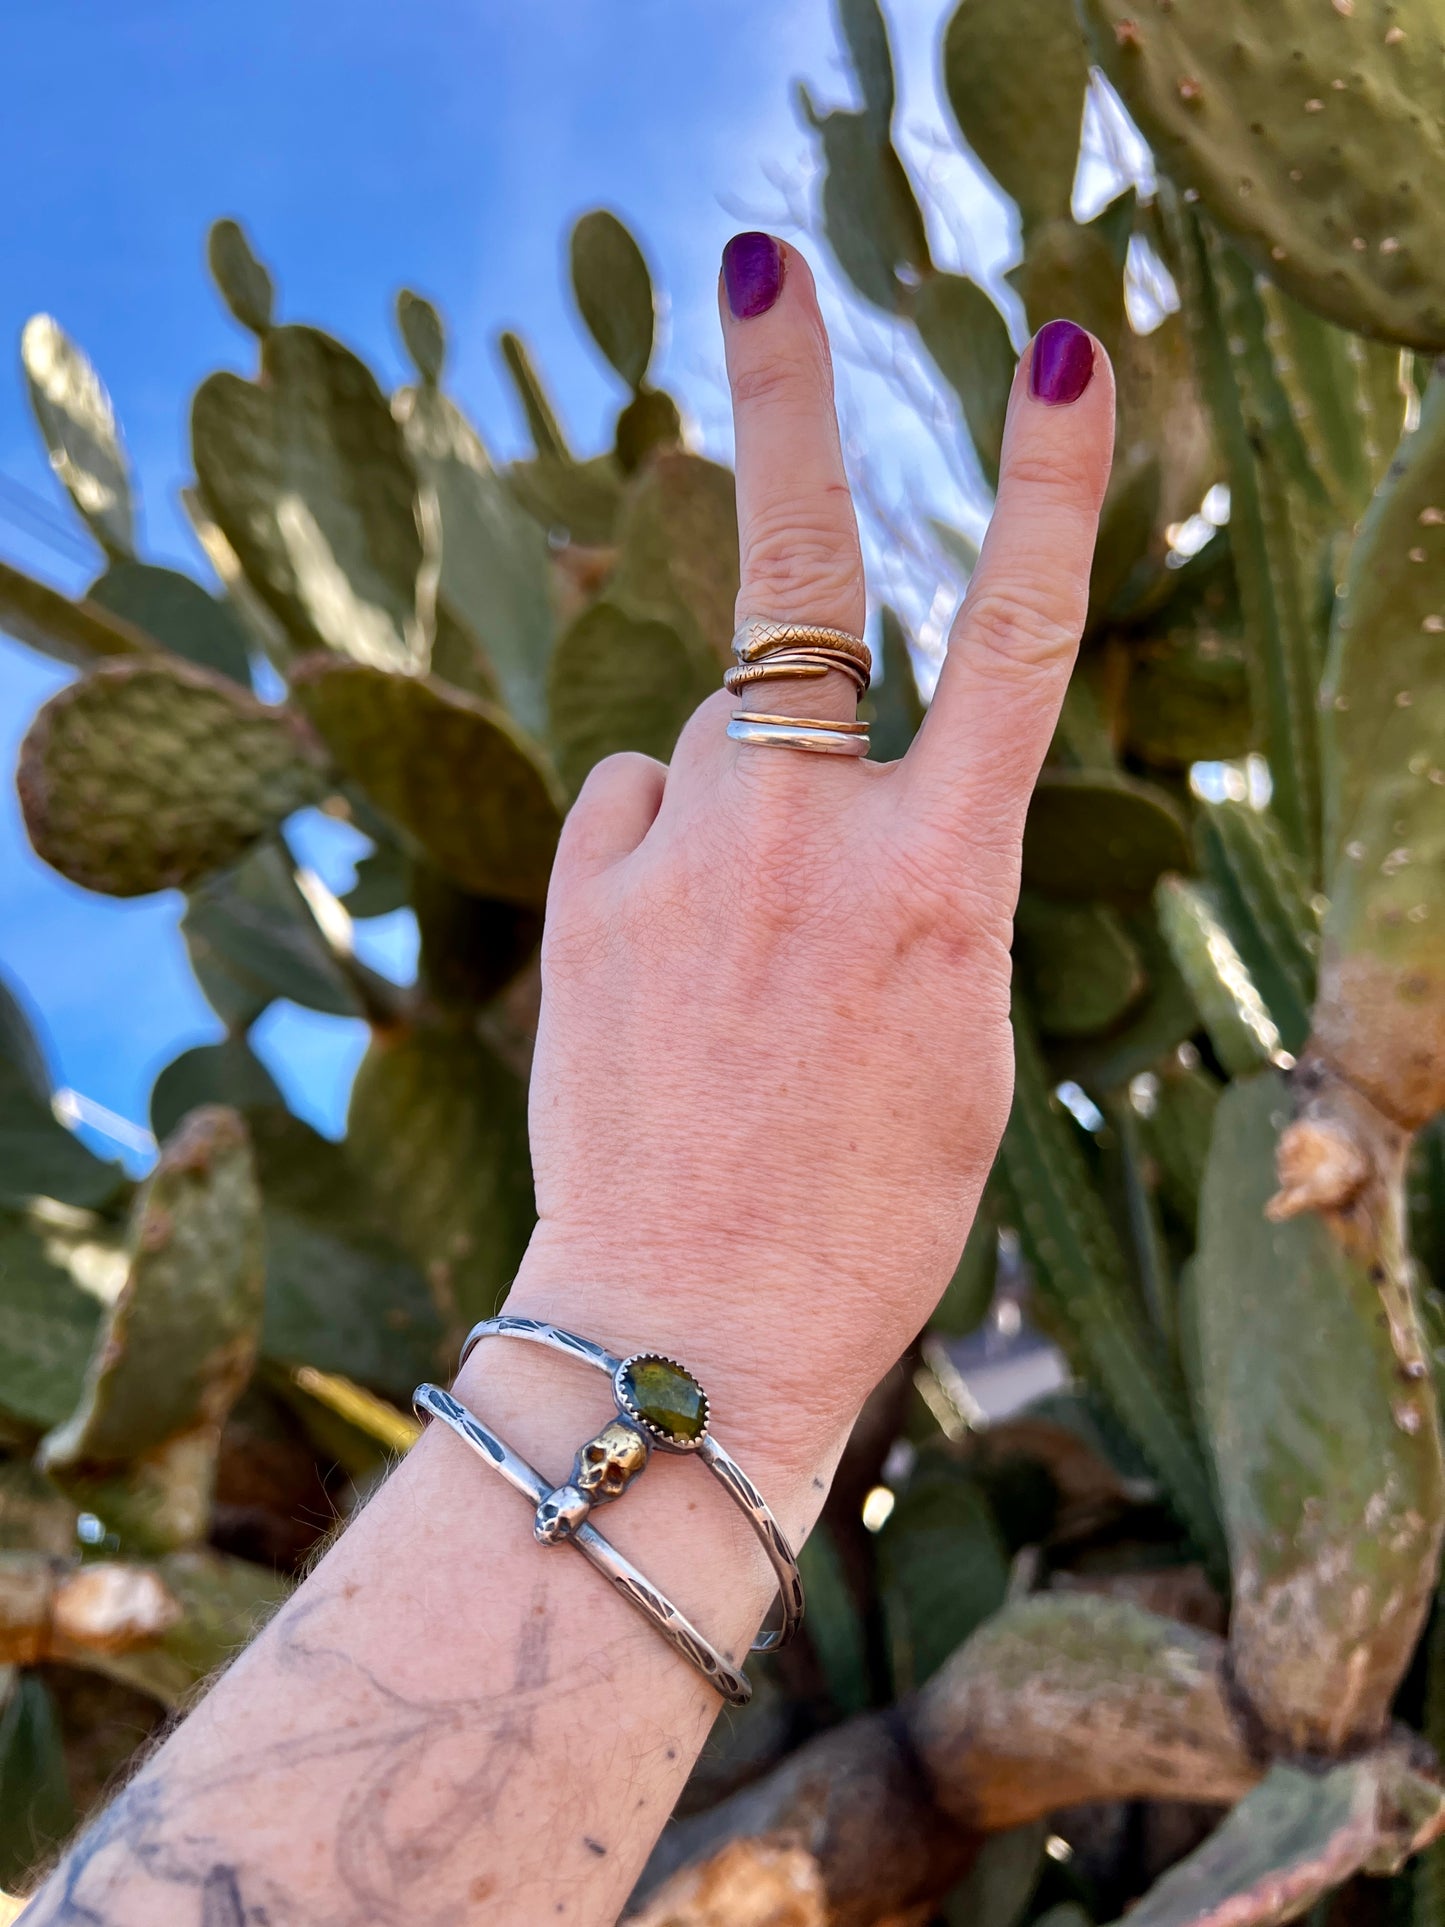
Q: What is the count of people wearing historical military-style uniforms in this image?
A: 0